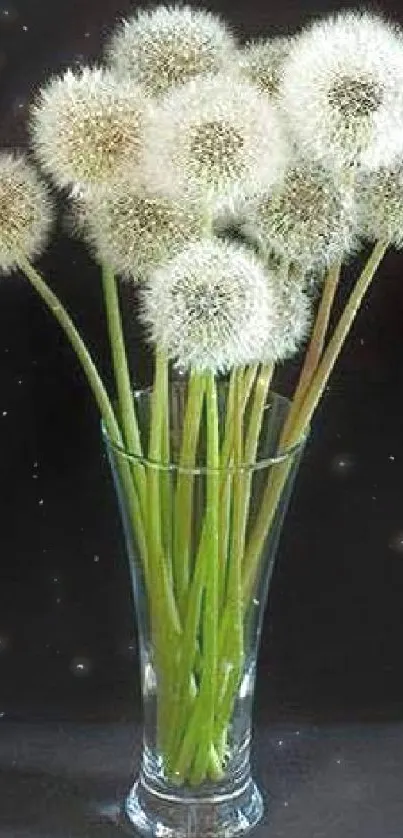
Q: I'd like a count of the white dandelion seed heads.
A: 11